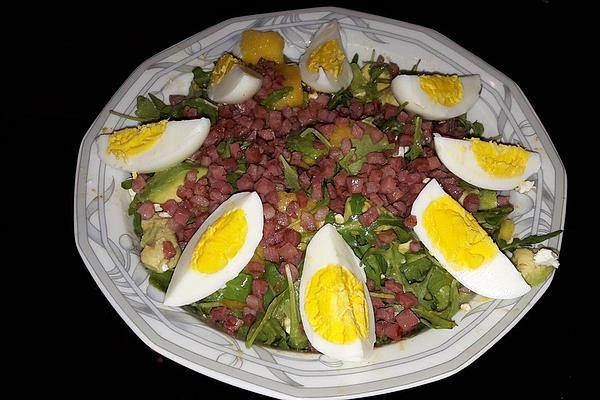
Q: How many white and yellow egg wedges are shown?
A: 8